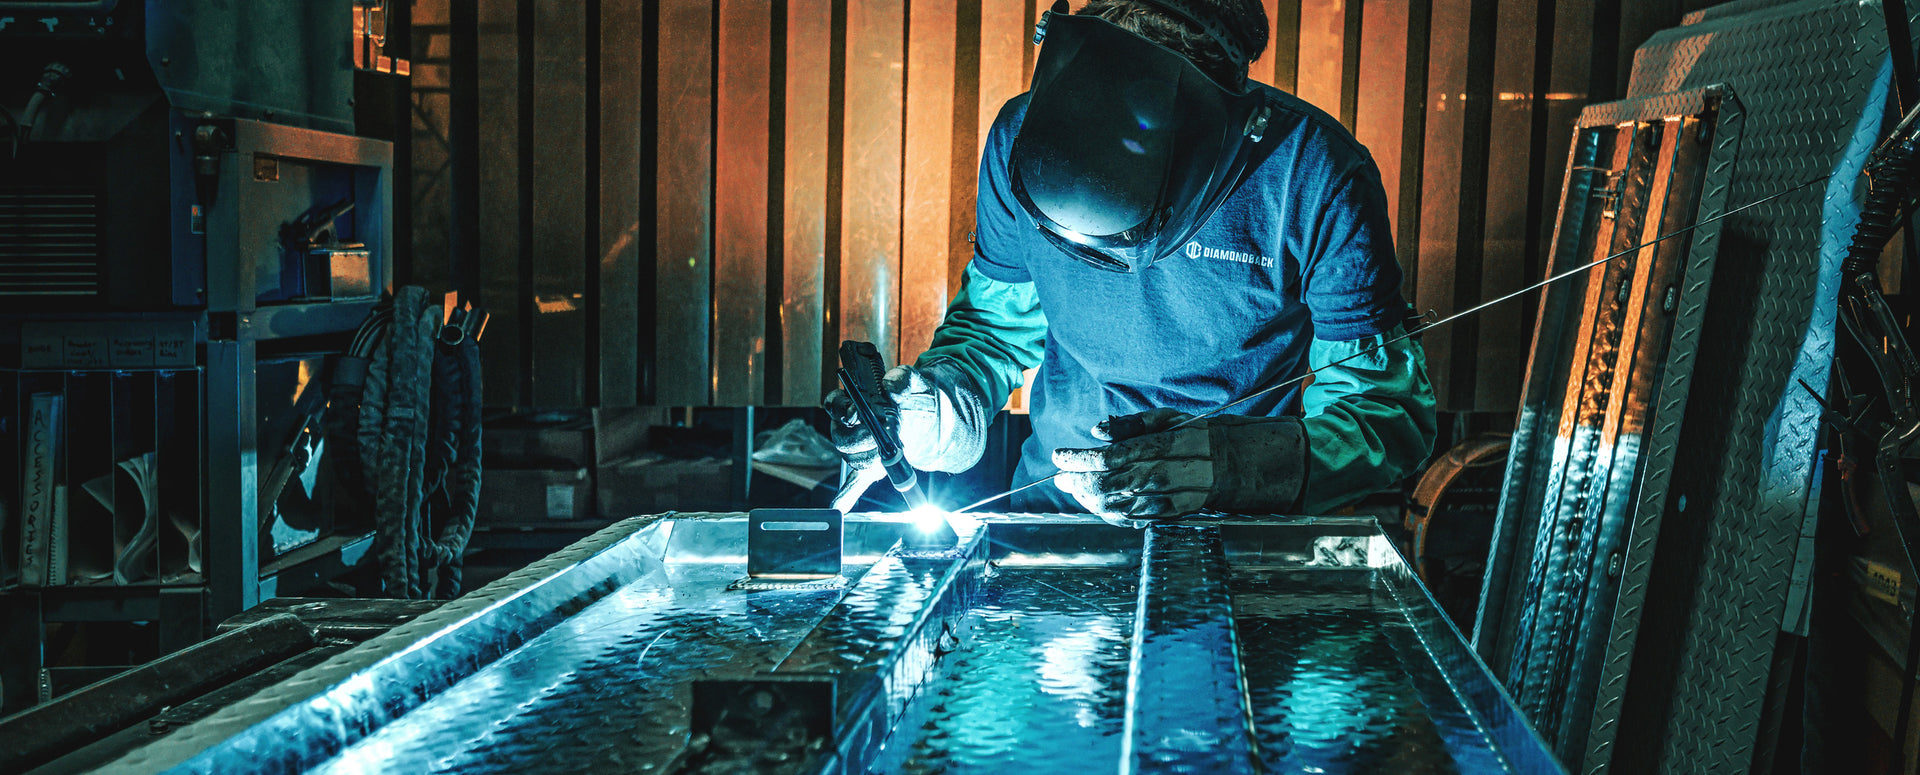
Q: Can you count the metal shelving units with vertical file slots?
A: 1